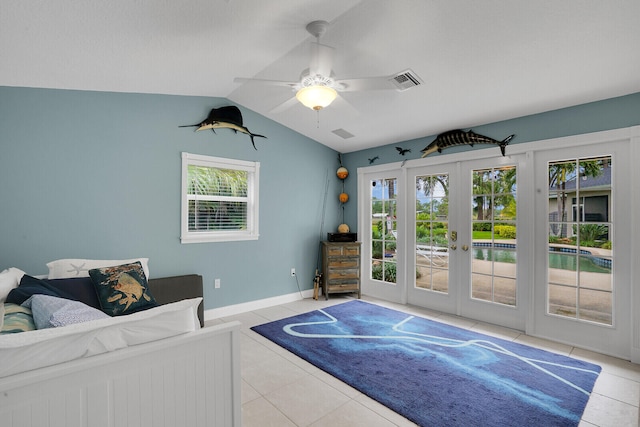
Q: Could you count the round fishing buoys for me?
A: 3